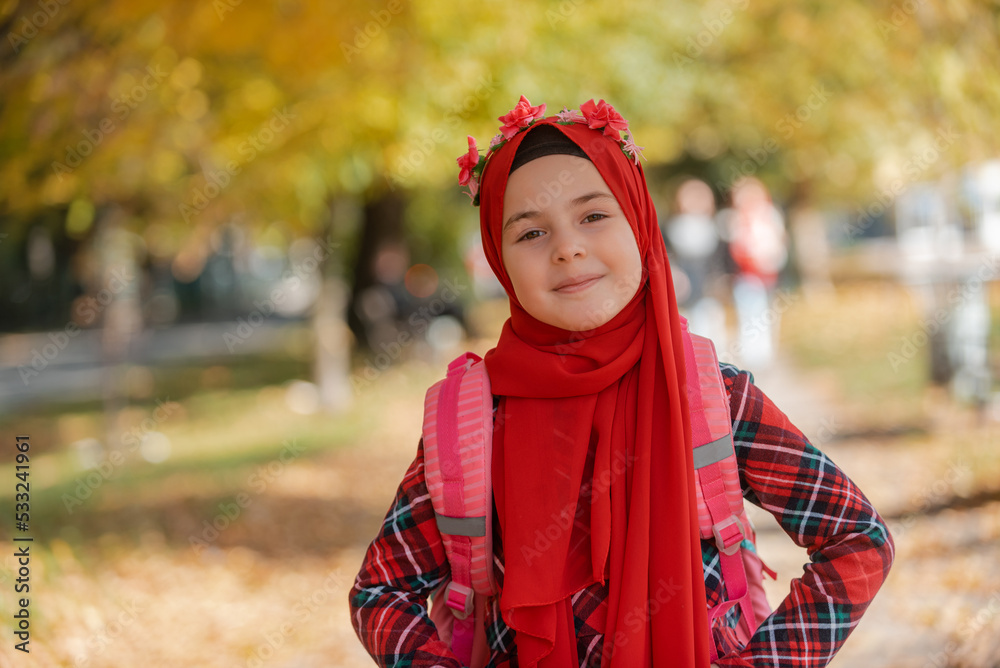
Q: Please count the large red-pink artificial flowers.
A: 3